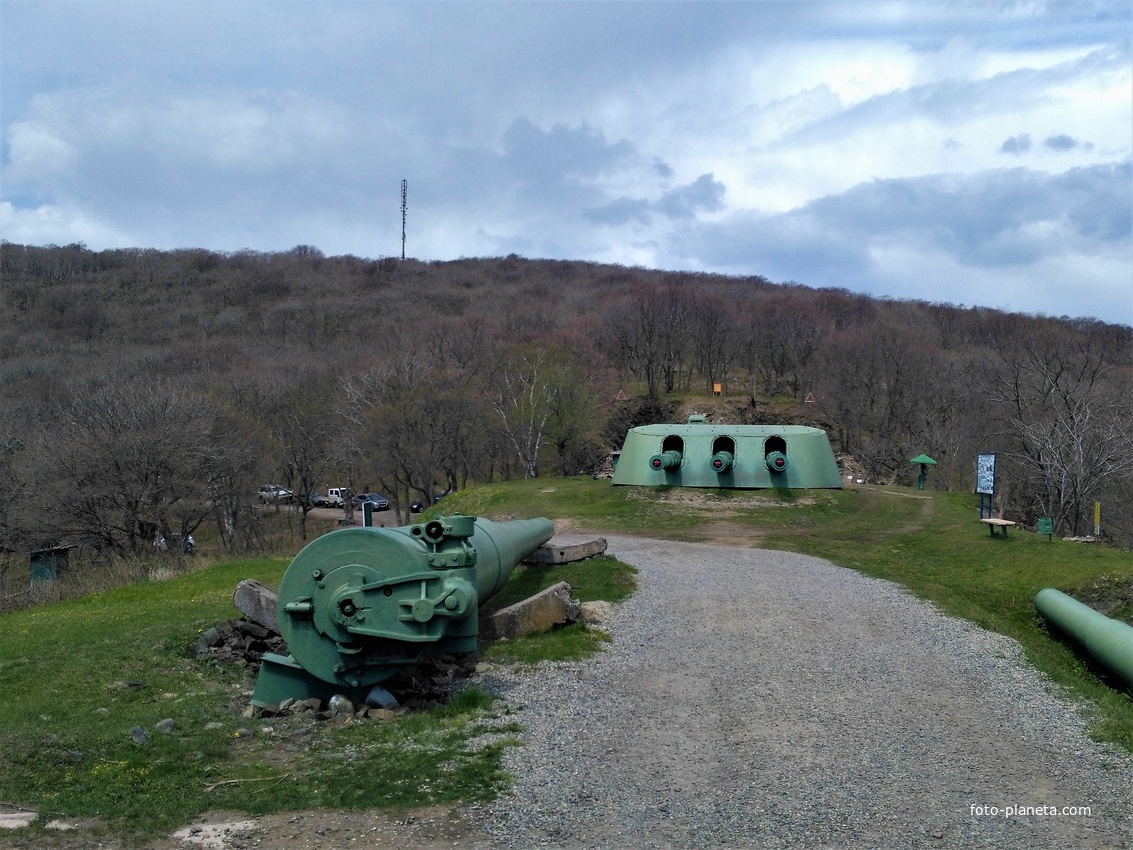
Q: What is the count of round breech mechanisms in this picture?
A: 1